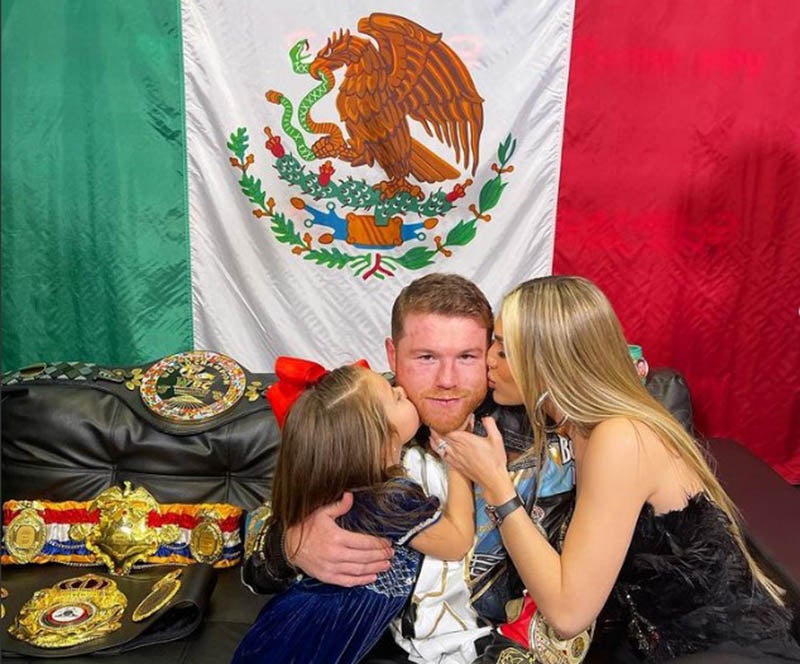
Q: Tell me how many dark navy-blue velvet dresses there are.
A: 1